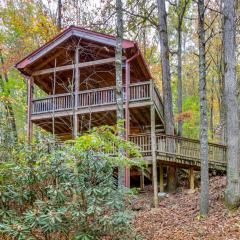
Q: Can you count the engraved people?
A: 0